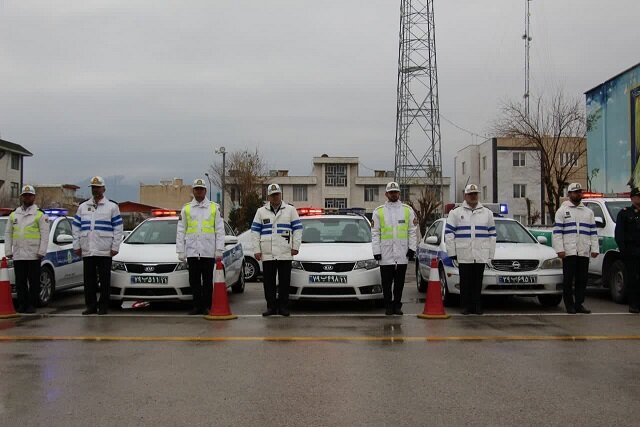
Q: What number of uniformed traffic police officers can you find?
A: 7